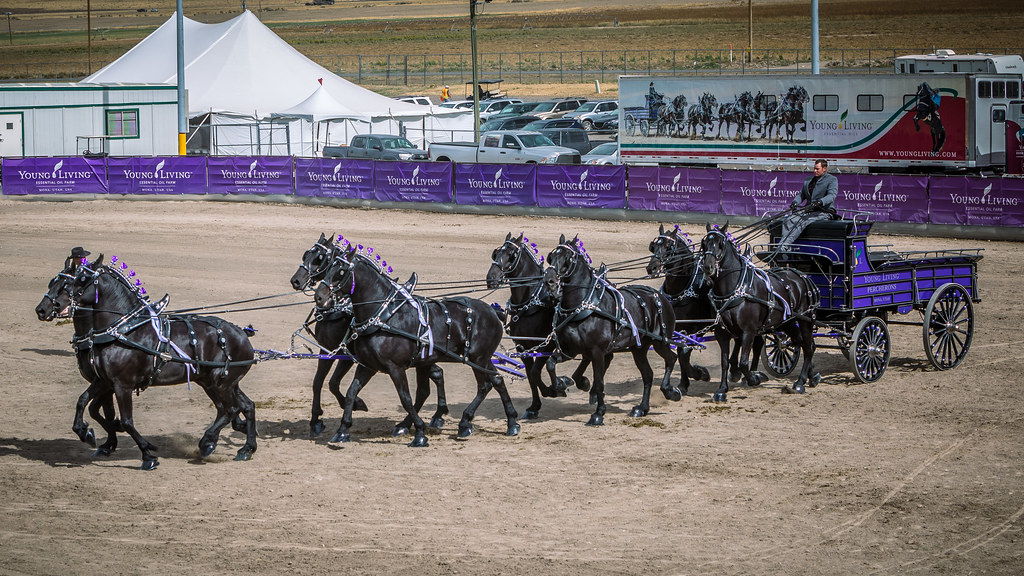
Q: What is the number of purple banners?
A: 11